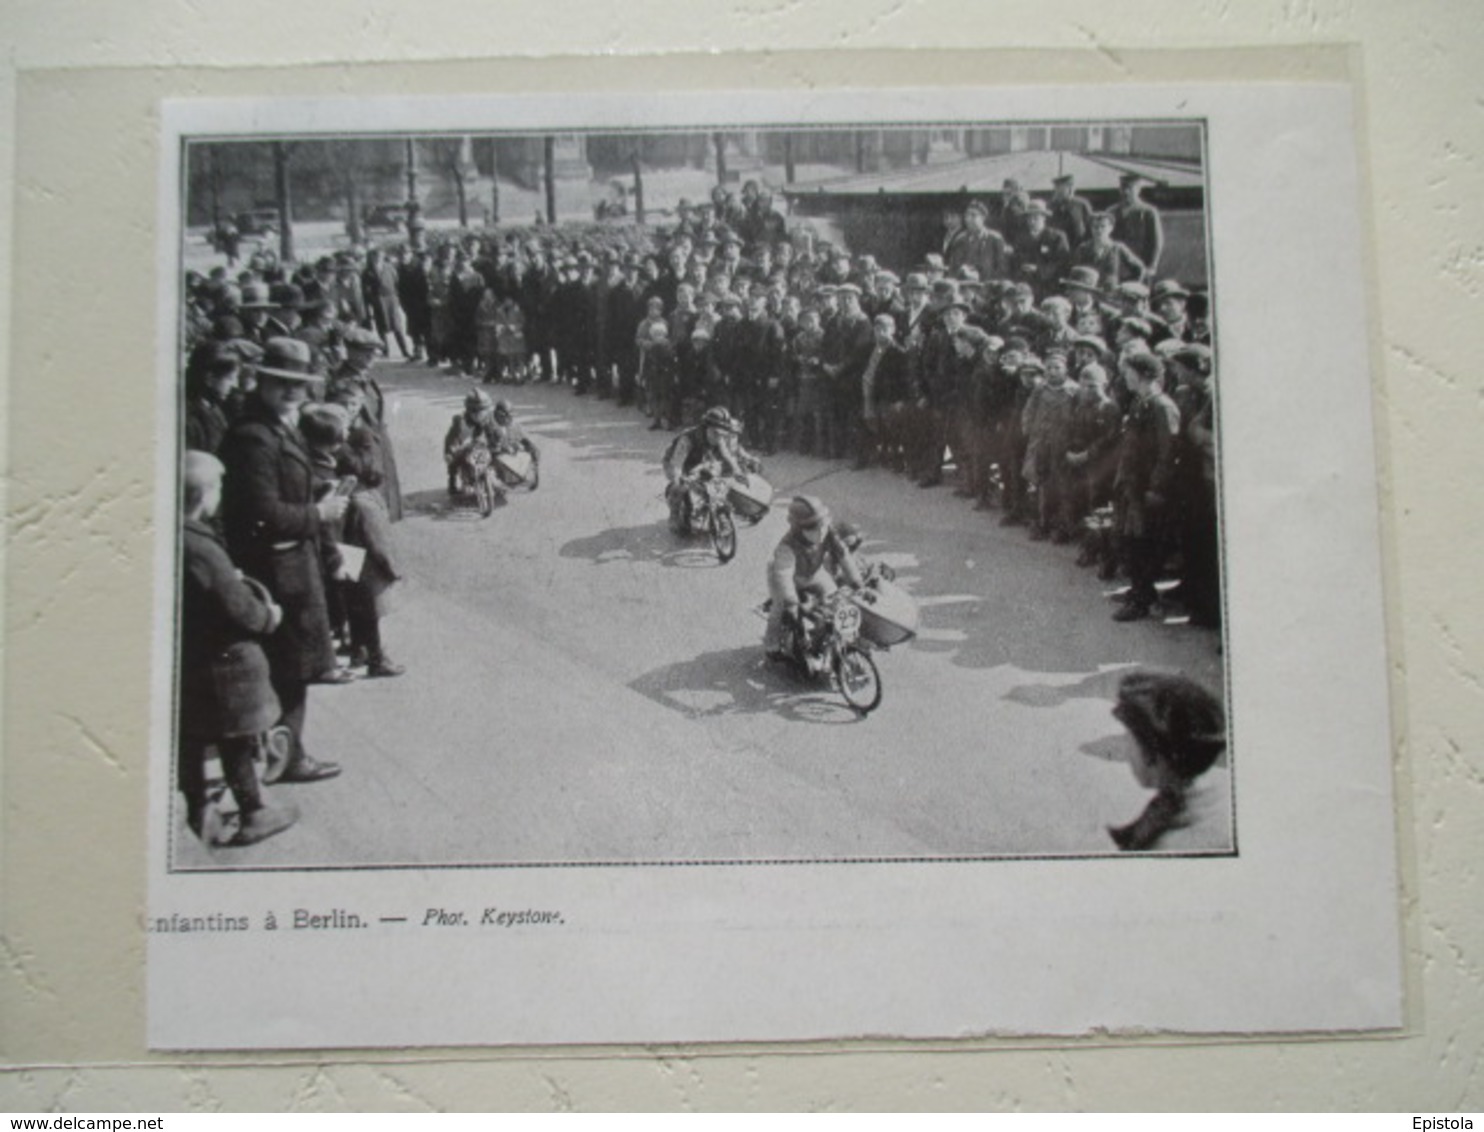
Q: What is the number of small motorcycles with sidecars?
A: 3